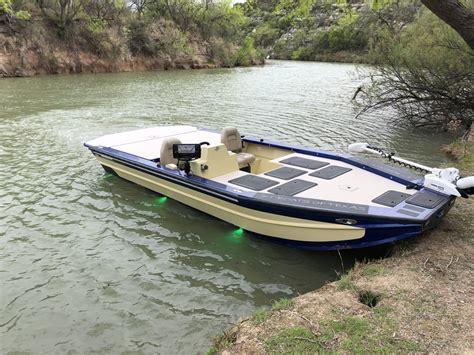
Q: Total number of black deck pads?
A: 7